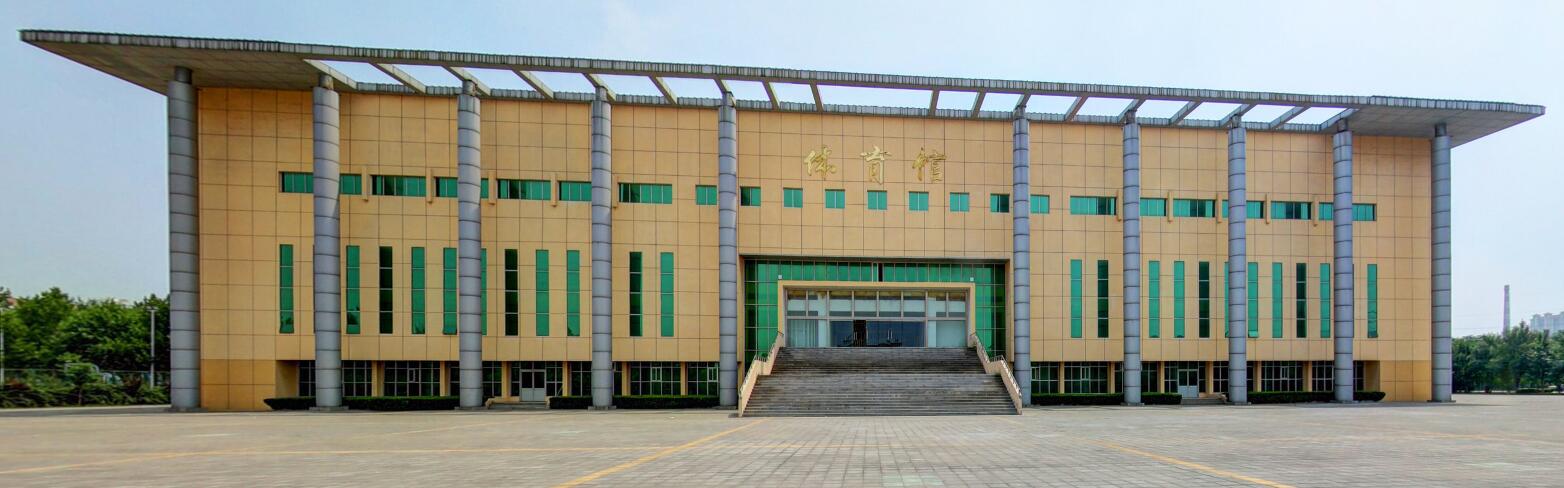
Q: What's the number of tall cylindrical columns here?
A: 10